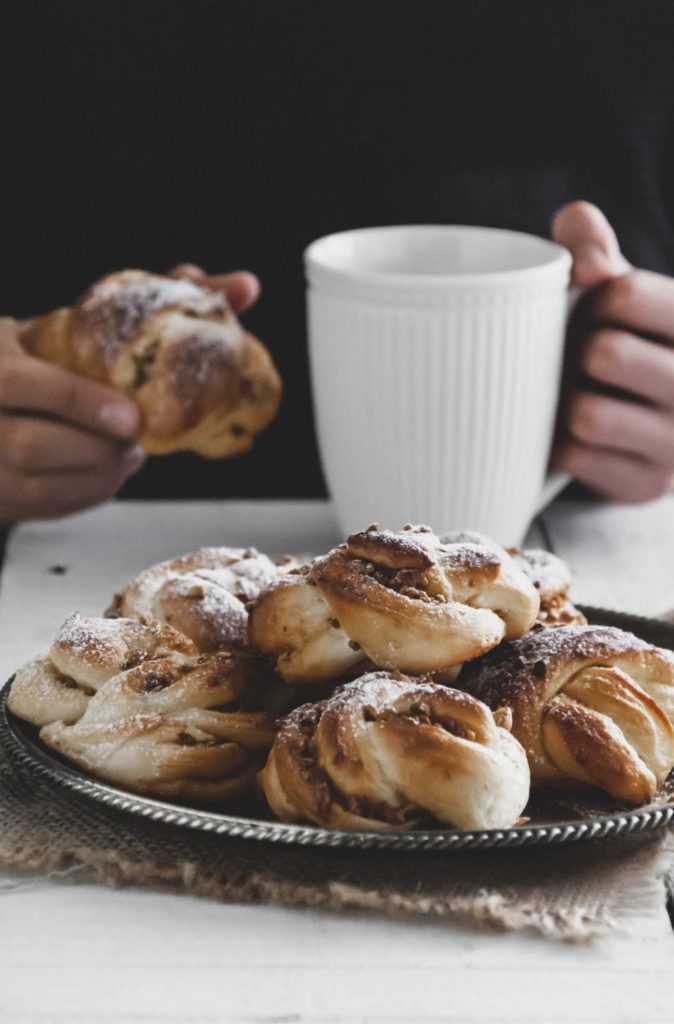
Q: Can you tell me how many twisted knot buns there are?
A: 7